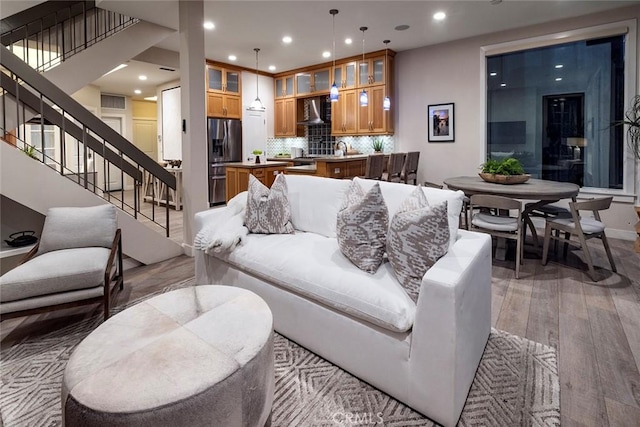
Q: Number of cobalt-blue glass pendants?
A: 3